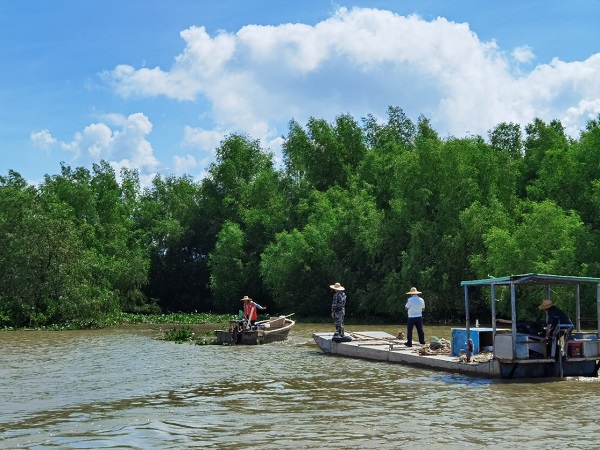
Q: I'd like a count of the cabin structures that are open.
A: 1